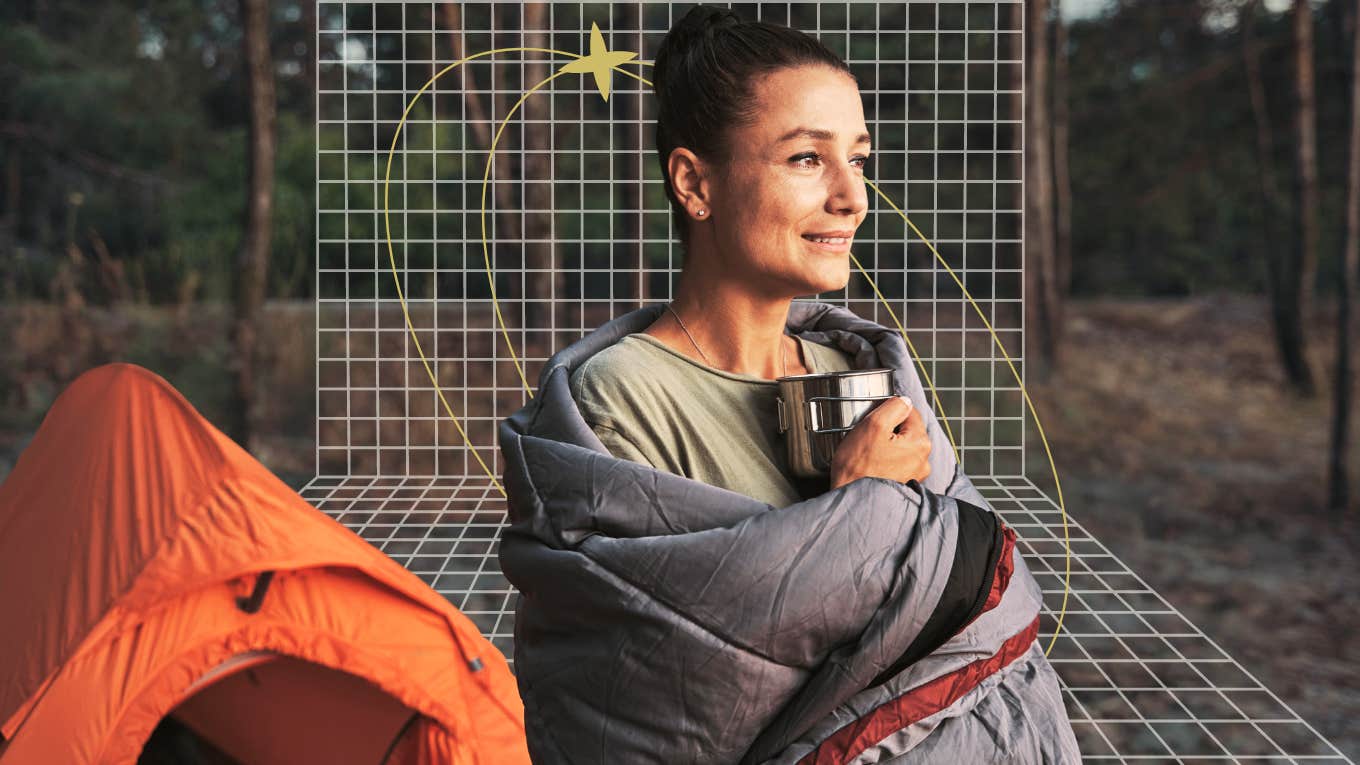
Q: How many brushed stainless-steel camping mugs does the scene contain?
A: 1